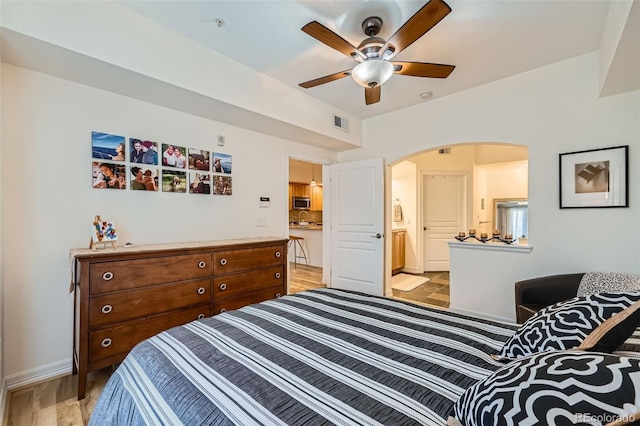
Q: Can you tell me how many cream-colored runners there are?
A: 1